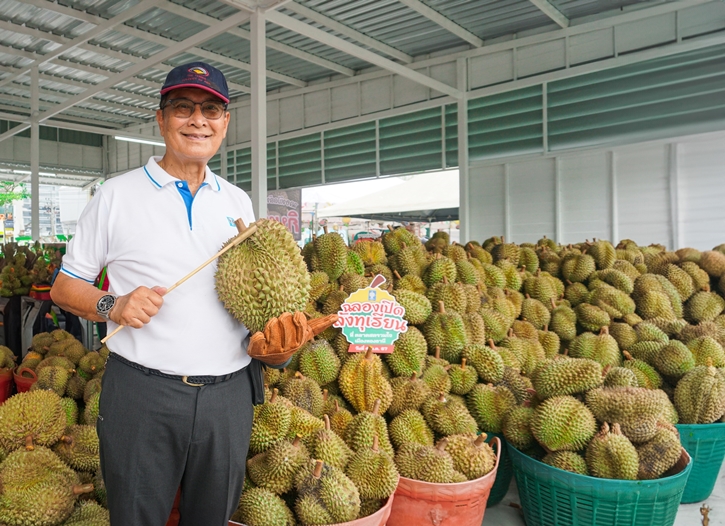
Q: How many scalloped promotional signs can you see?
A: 1